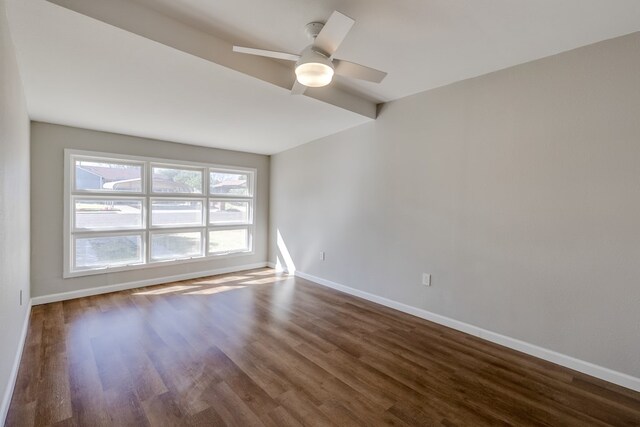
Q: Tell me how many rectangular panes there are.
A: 9